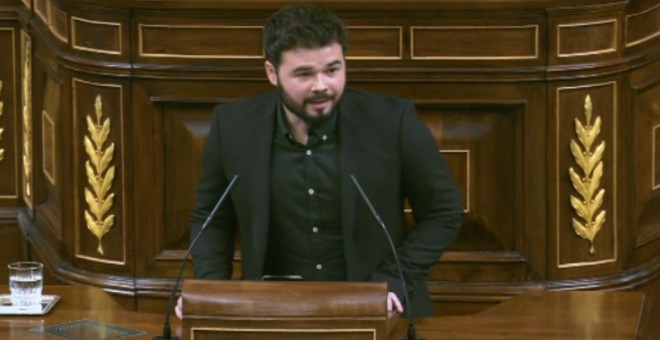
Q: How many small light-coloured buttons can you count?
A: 5